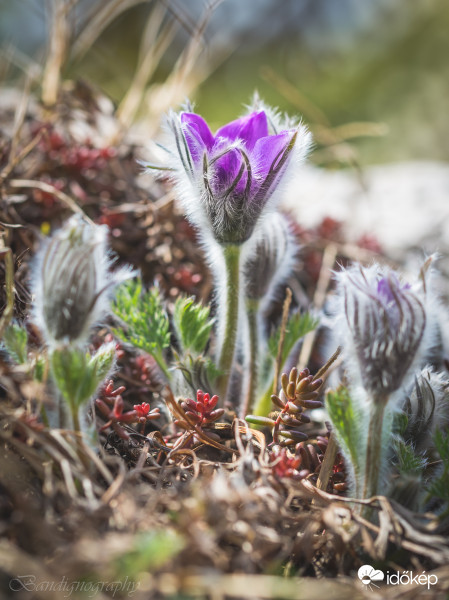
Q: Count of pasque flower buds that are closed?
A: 4